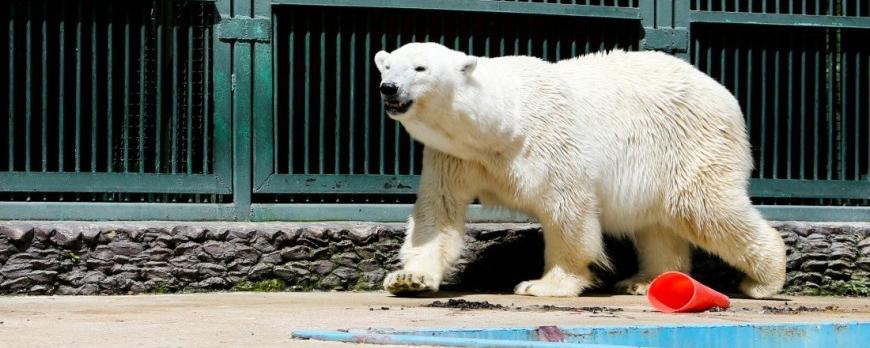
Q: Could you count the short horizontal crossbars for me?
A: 2